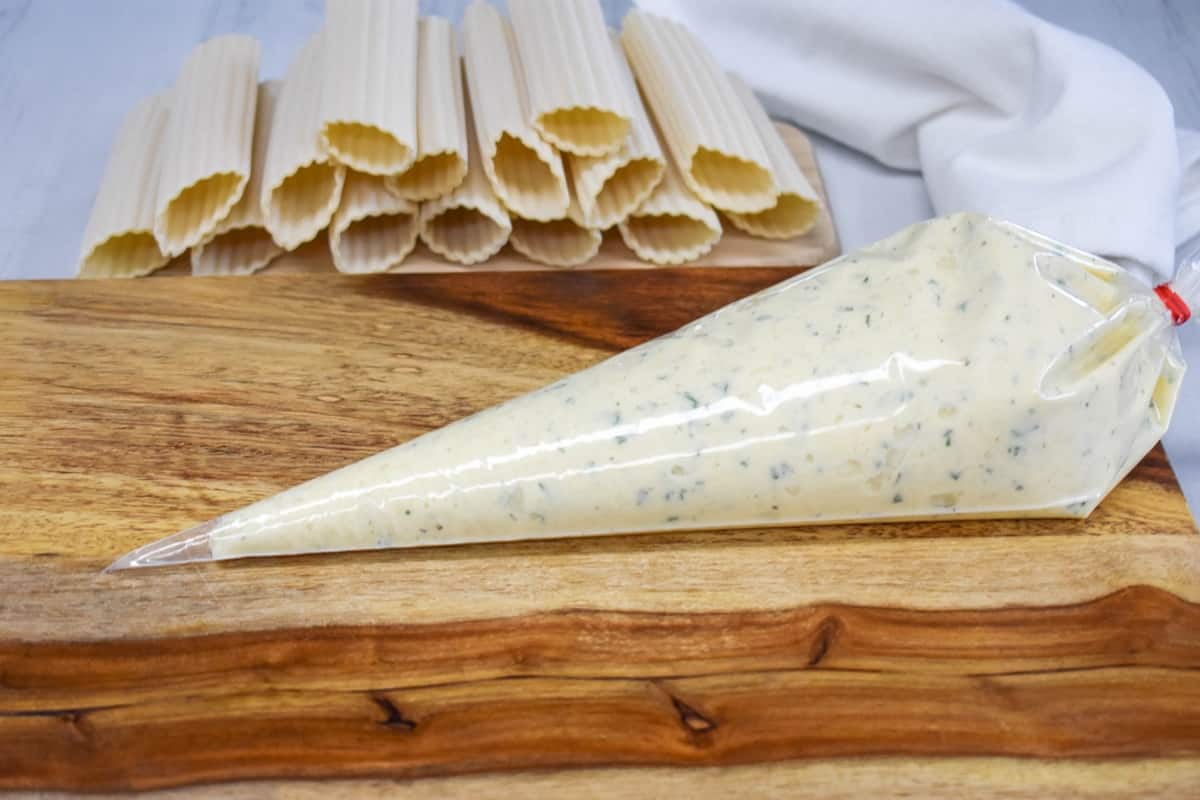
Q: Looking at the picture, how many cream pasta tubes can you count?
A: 15